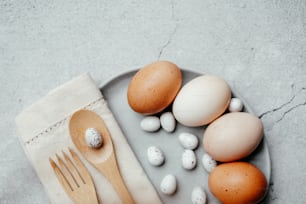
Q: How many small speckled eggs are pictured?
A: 10